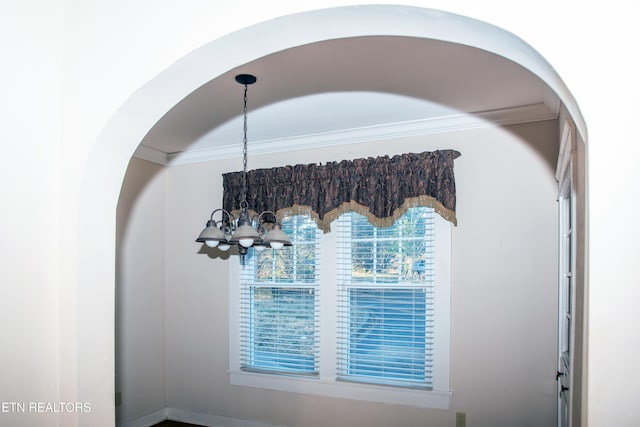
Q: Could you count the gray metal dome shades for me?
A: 5